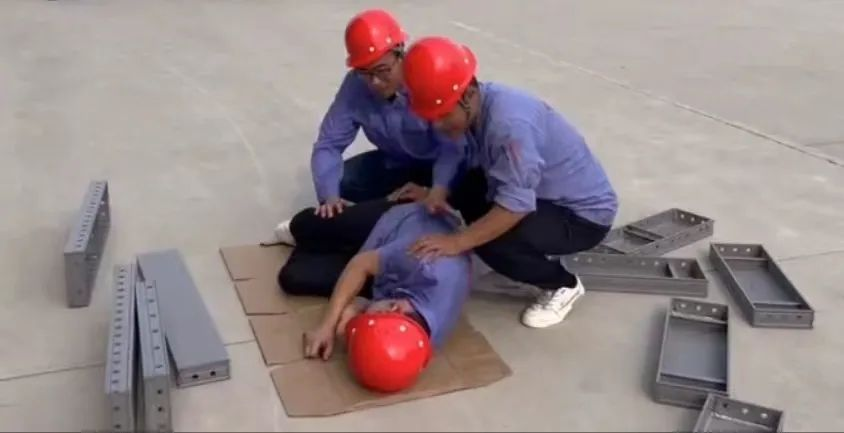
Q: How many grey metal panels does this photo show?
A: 9